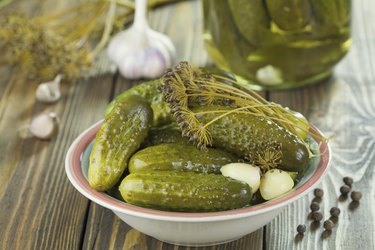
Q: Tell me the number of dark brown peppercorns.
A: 9